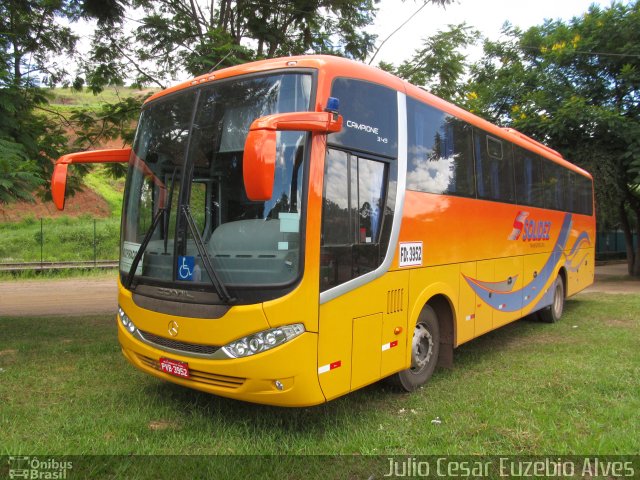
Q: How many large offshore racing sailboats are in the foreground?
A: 0